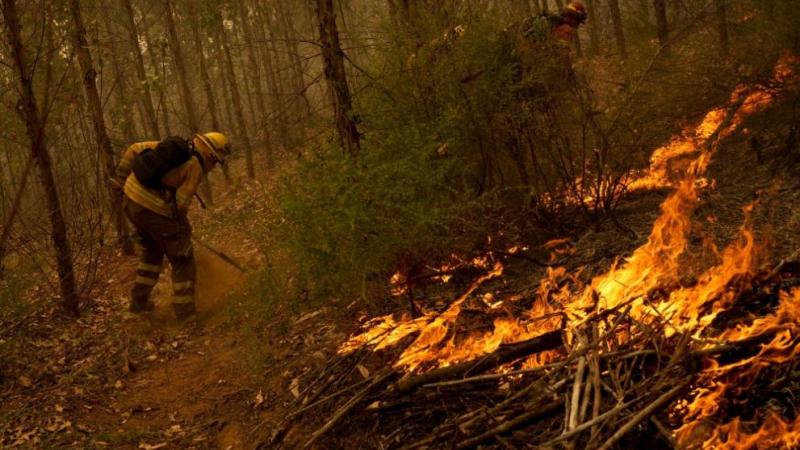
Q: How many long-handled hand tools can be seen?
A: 1